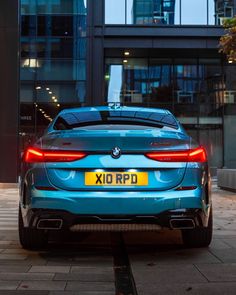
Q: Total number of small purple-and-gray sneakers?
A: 0